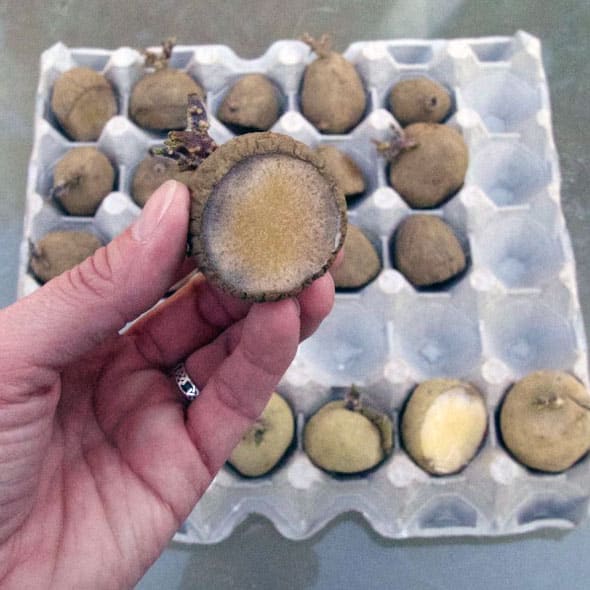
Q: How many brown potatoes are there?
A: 13